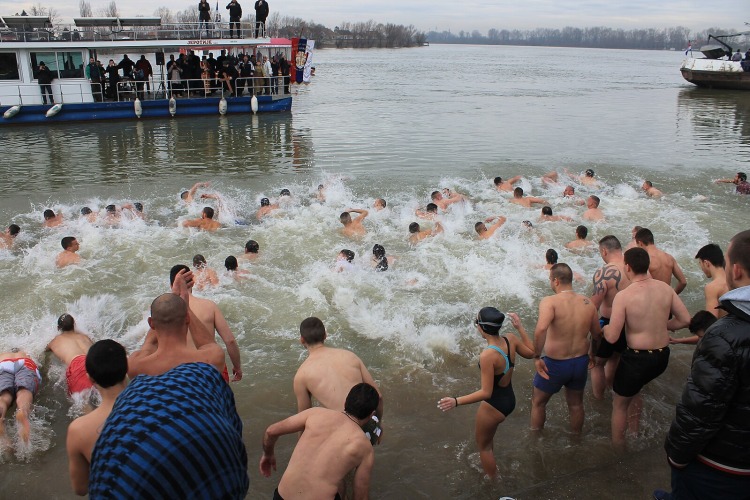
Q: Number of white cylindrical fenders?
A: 6